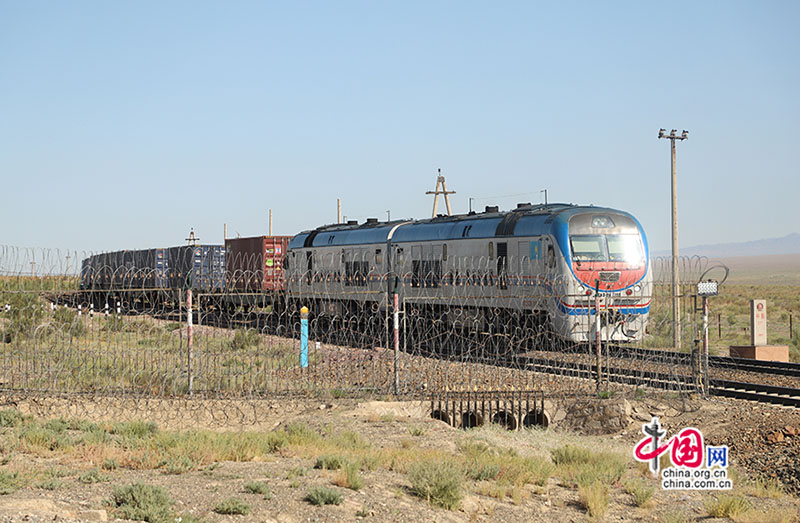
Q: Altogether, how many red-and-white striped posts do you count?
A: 4